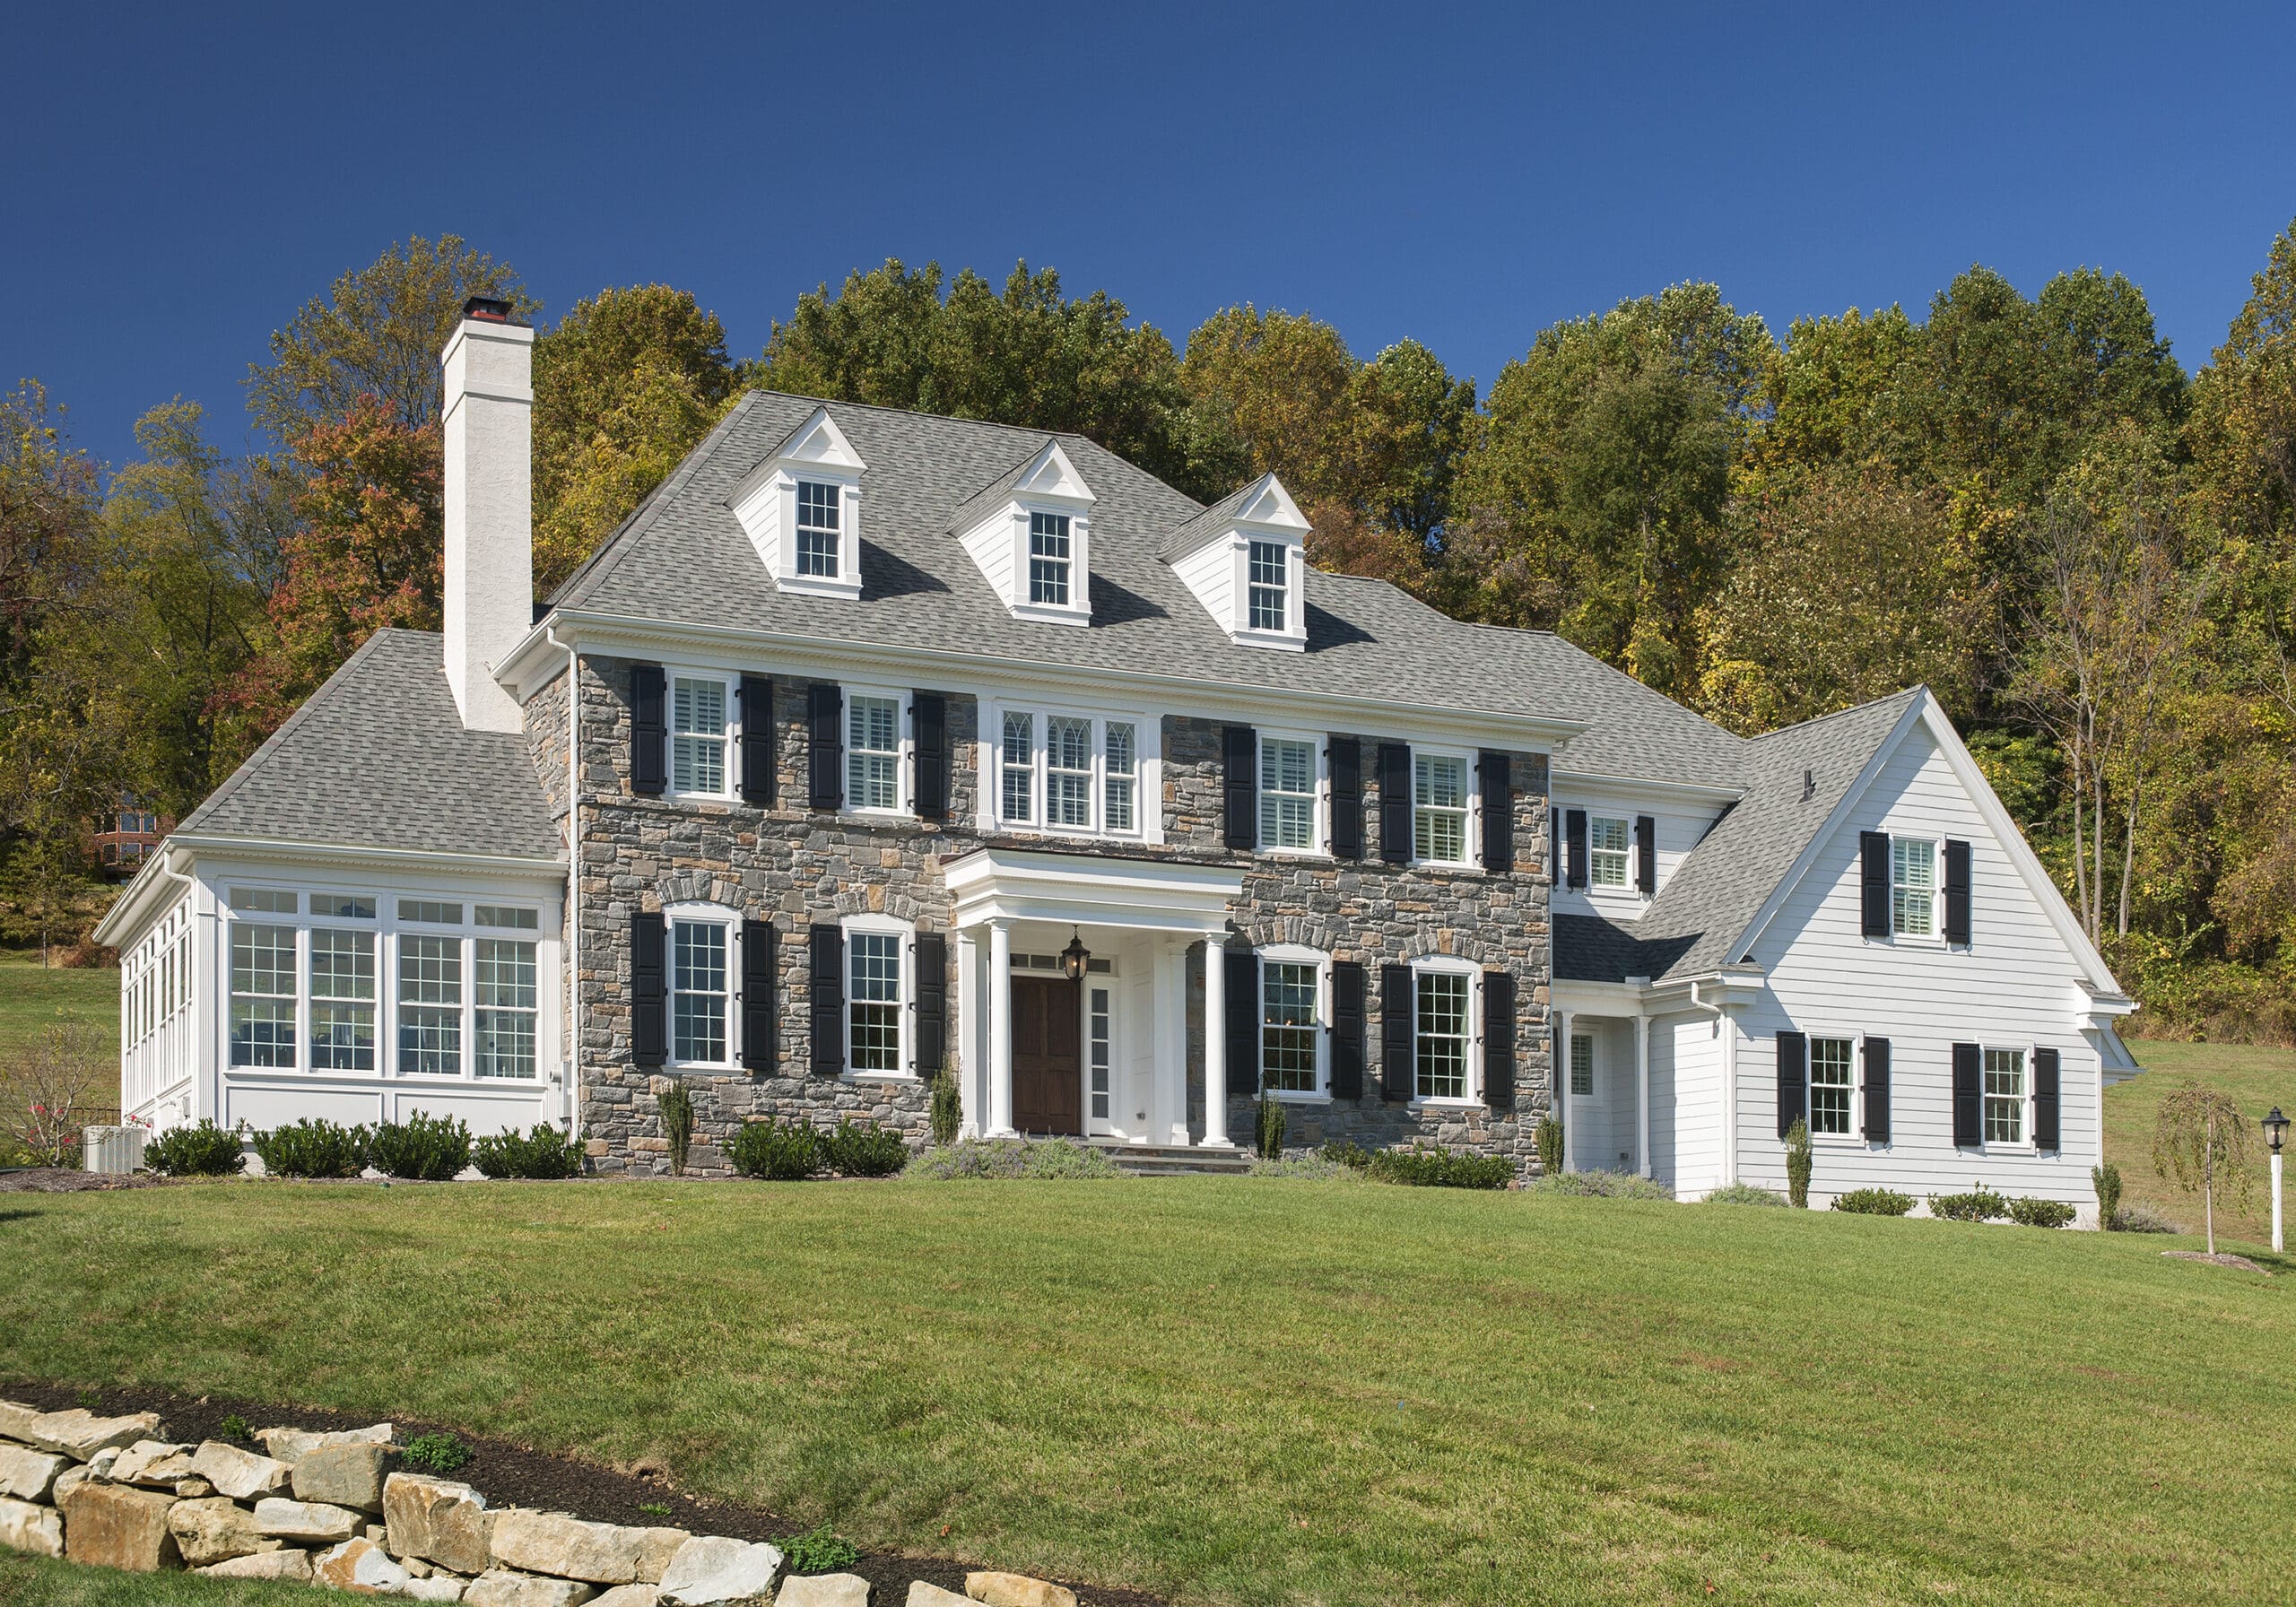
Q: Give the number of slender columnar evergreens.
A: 6